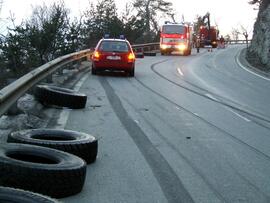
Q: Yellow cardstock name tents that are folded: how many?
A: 0